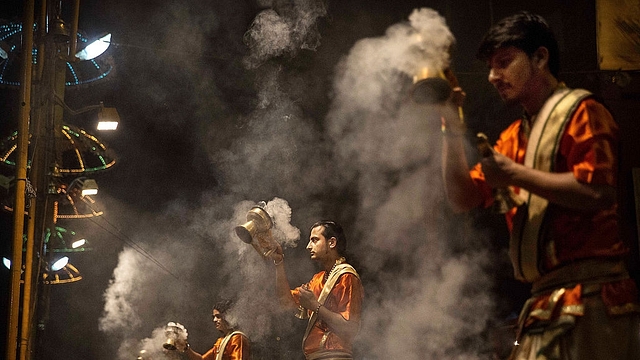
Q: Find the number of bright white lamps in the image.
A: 6